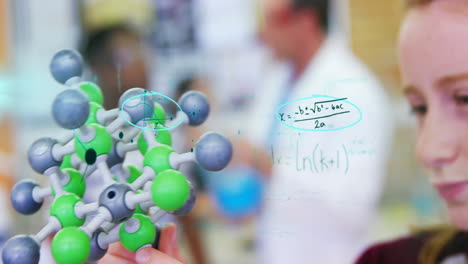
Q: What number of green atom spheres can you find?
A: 14